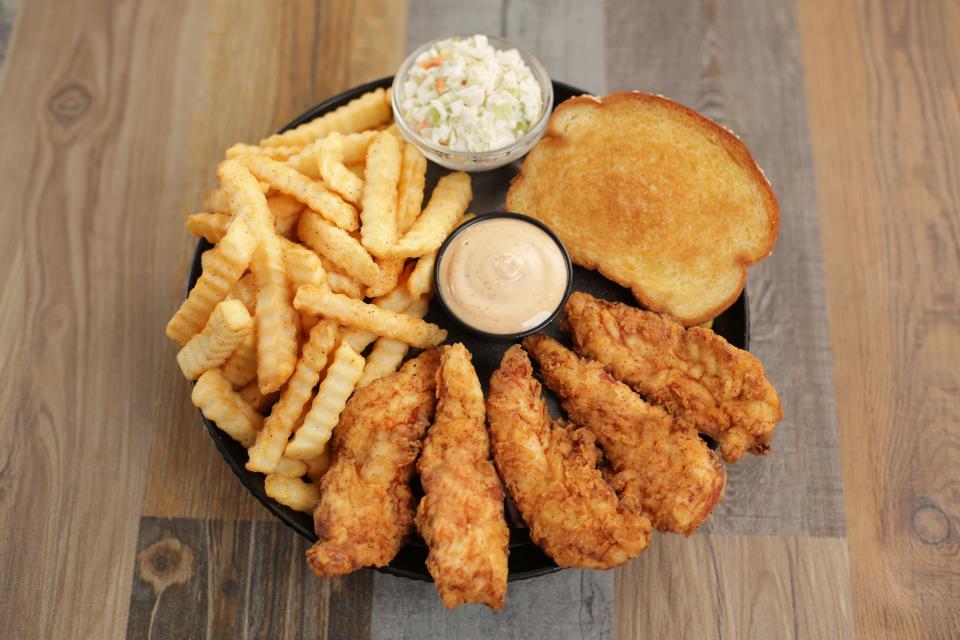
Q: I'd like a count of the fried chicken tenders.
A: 5